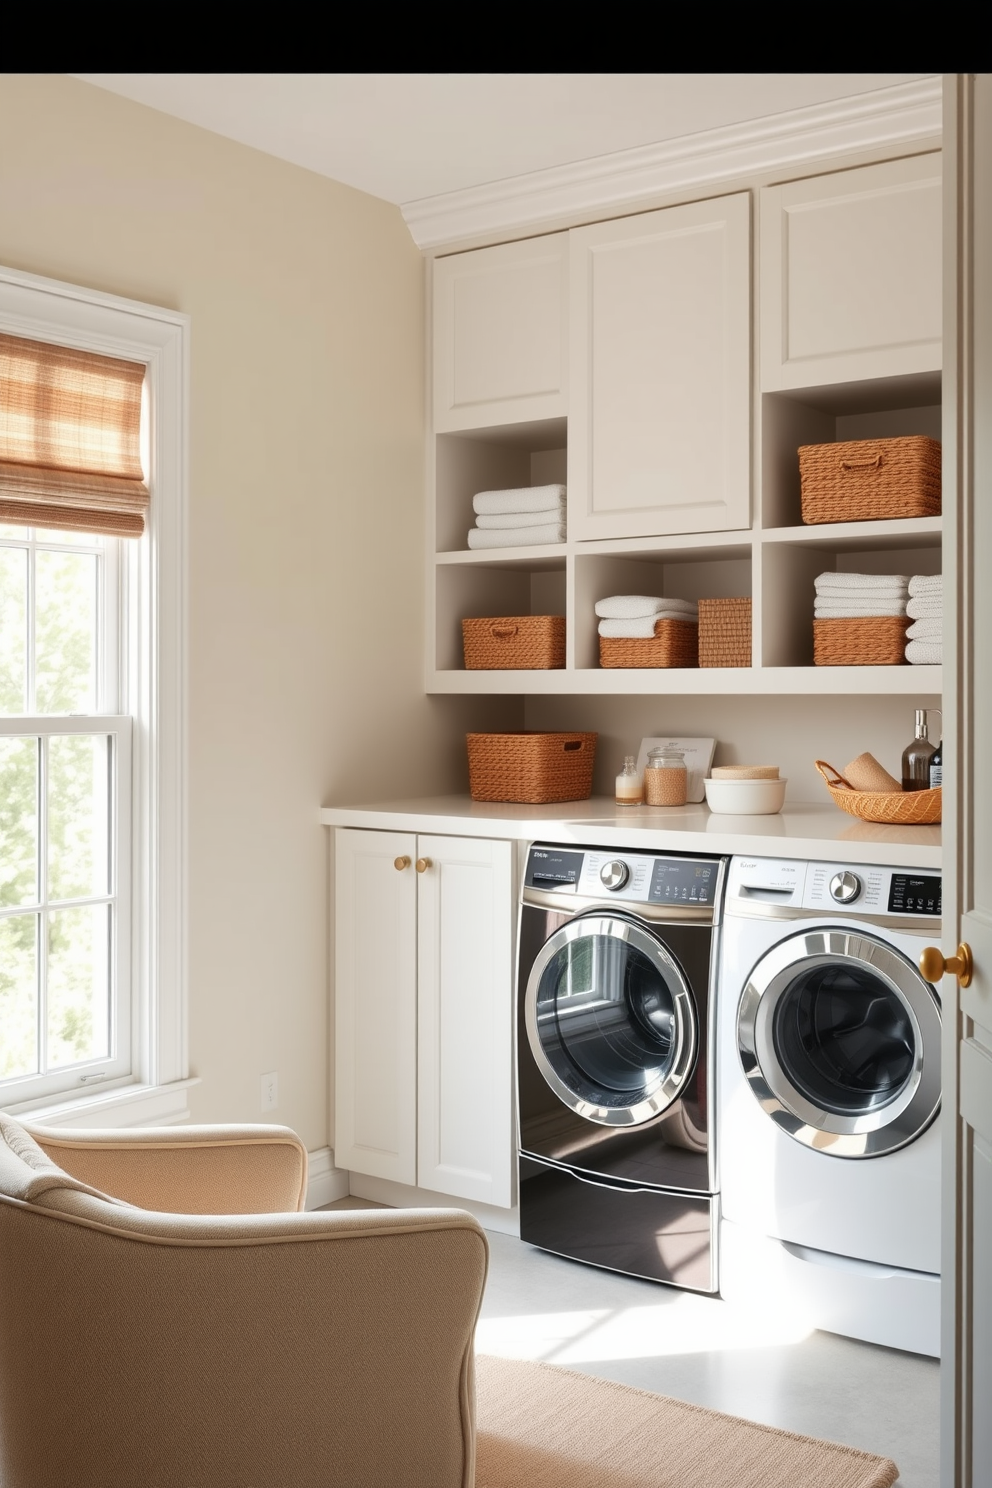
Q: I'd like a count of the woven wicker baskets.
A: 7